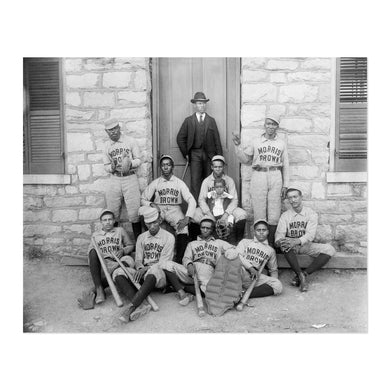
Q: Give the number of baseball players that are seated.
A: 7